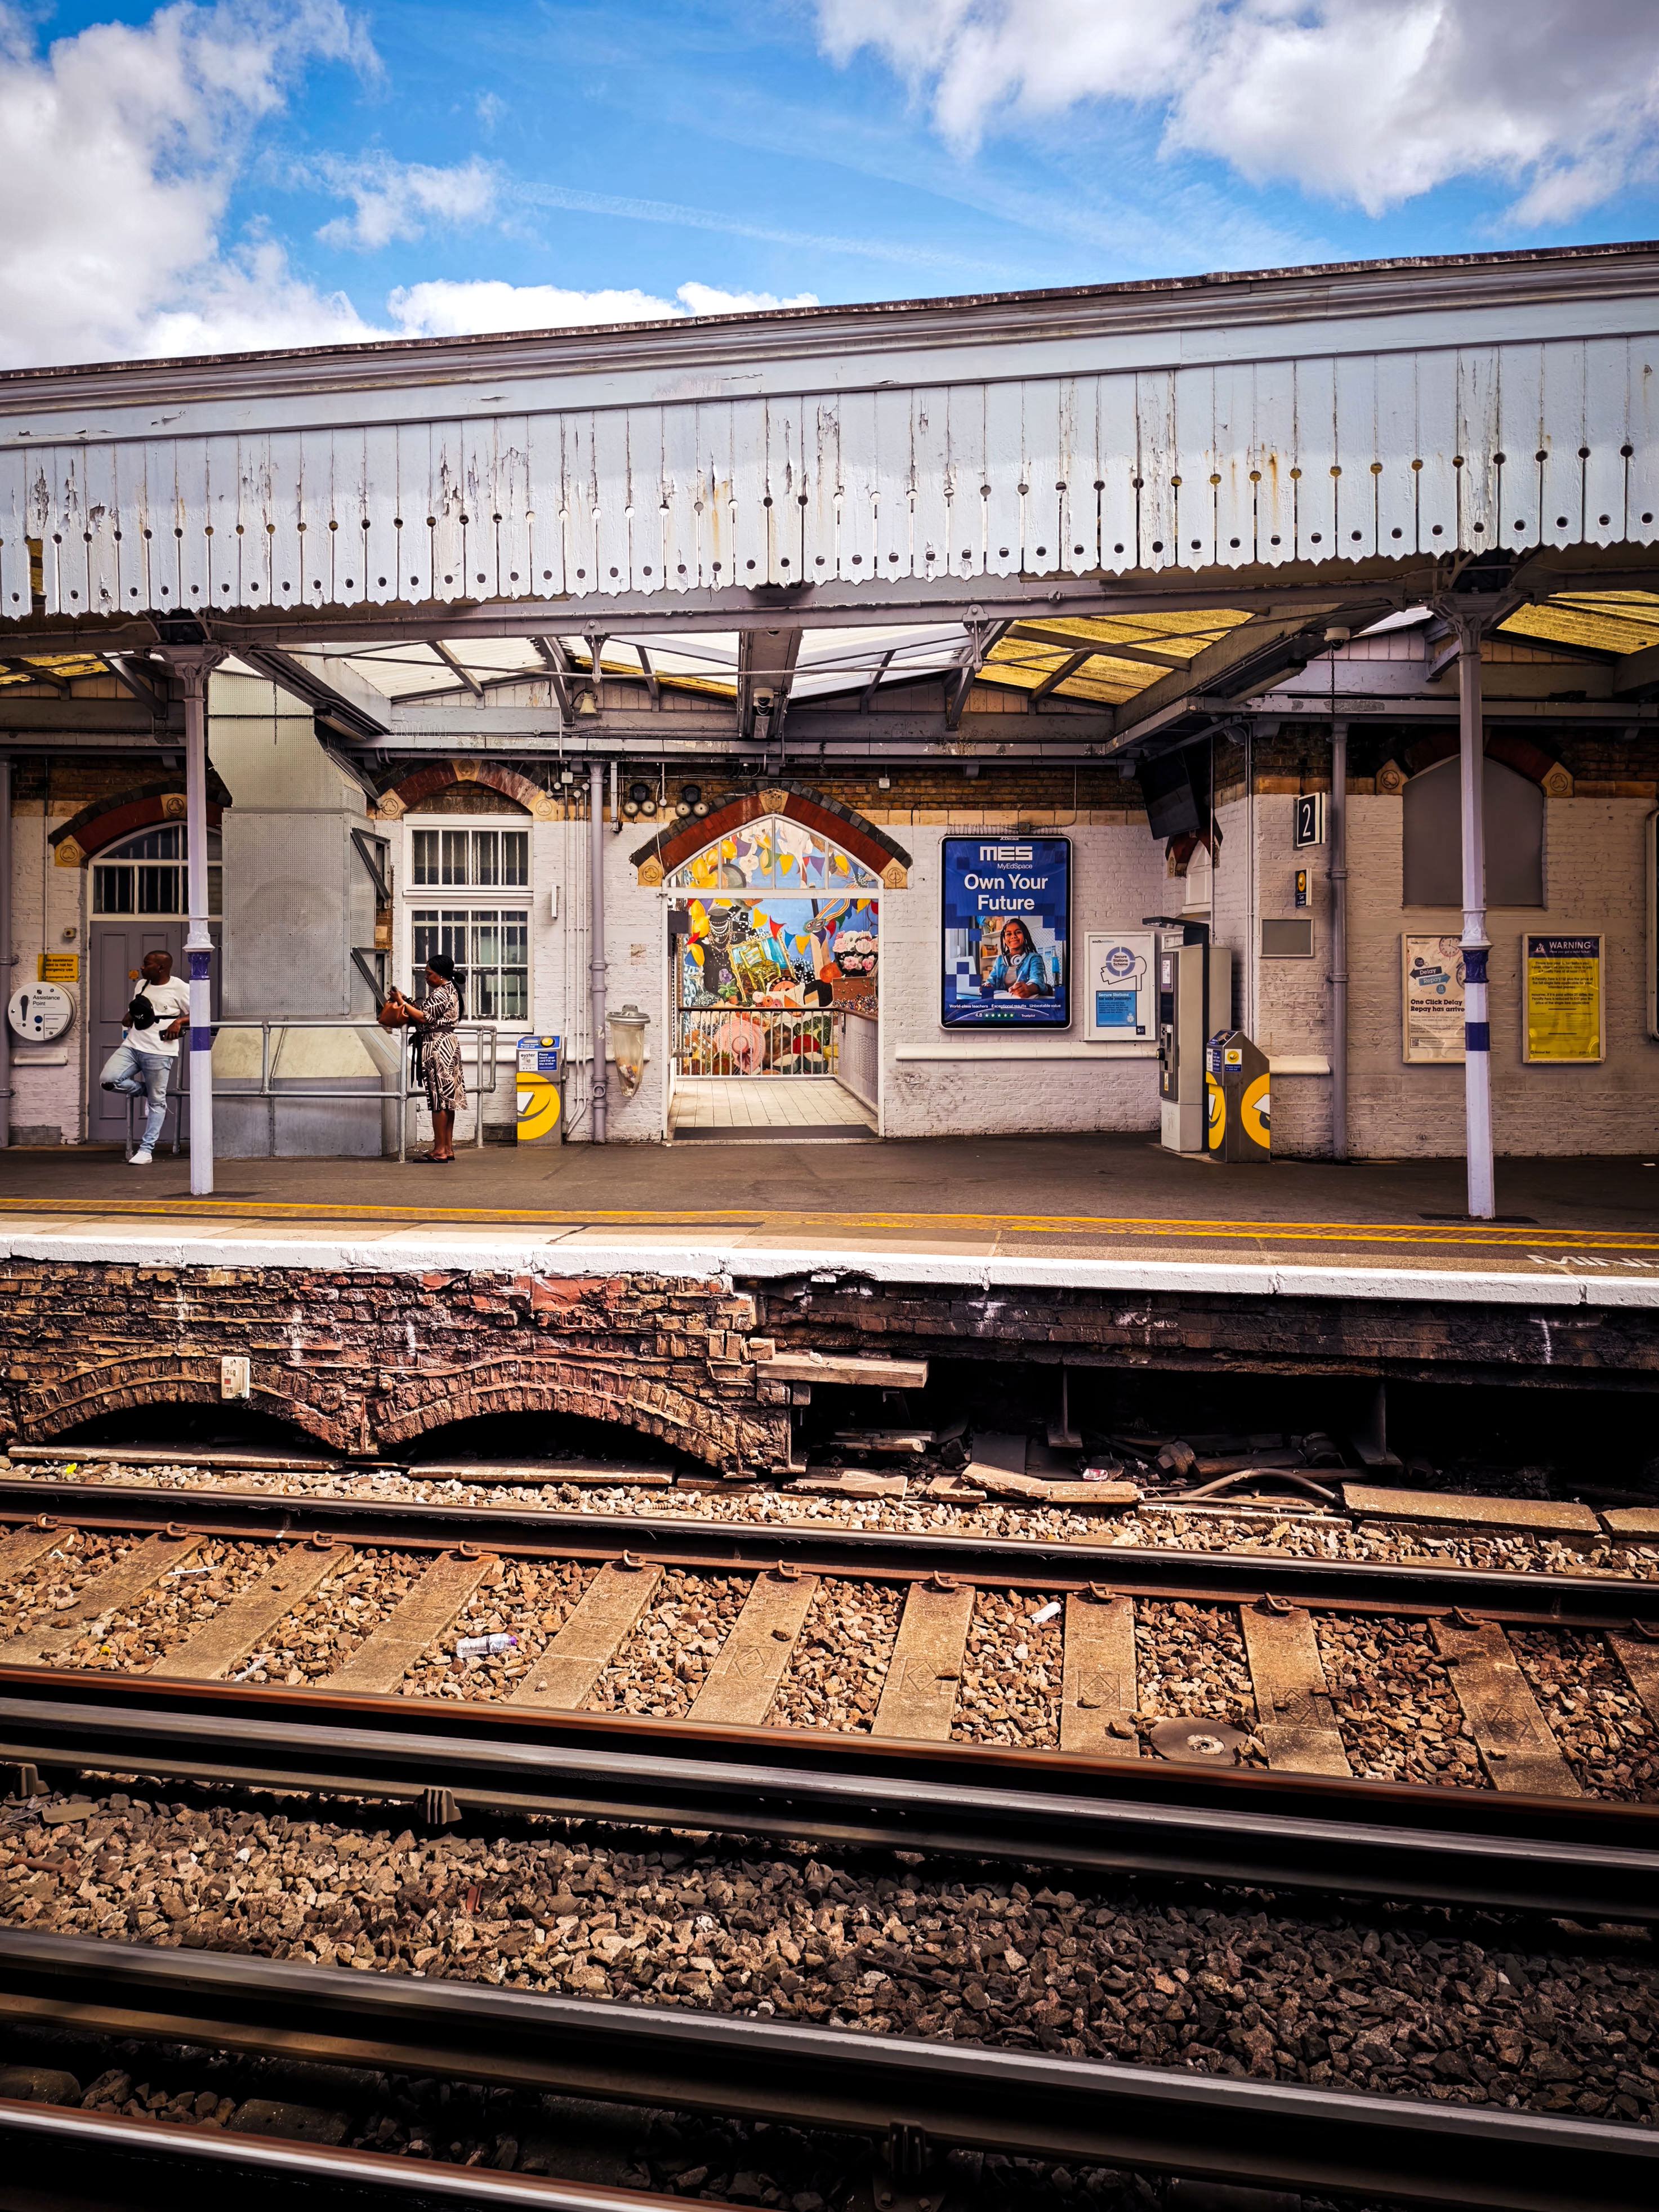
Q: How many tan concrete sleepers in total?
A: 11